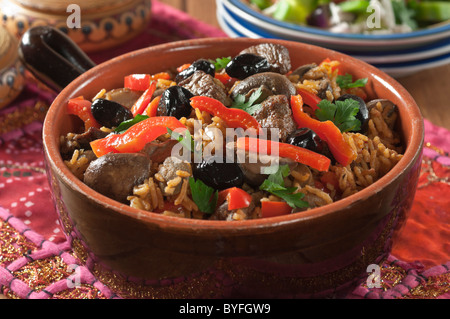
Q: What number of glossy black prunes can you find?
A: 7